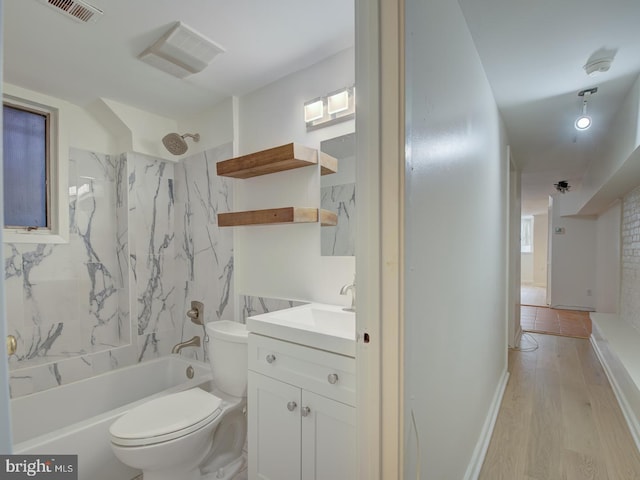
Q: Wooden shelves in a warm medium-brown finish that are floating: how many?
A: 2